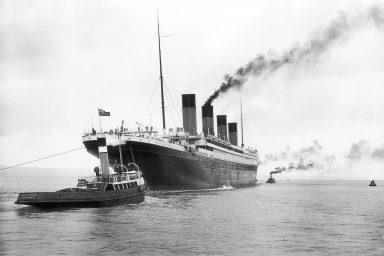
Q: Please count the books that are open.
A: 0